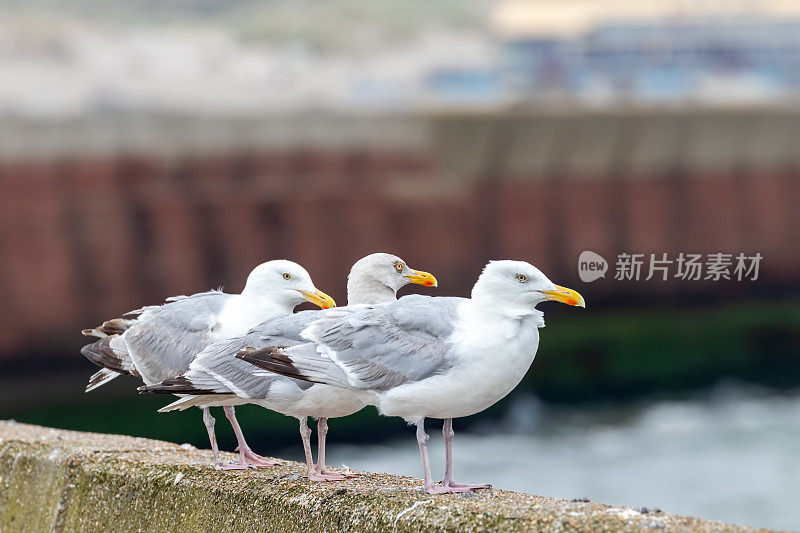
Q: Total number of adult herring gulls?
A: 3